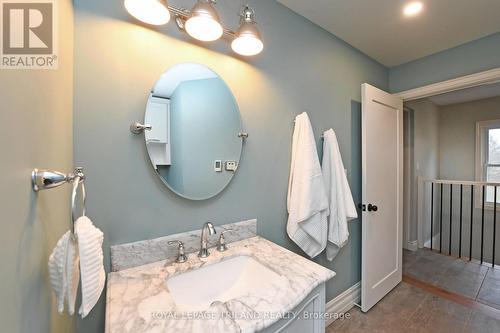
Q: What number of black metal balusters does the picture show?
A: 7